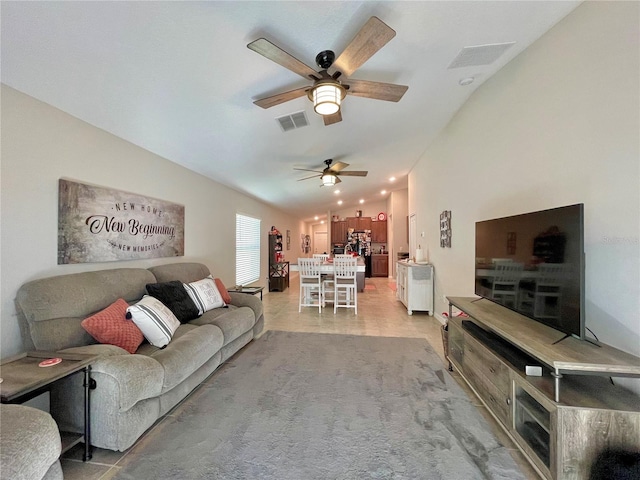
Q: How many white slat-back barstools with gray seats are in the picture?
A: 4